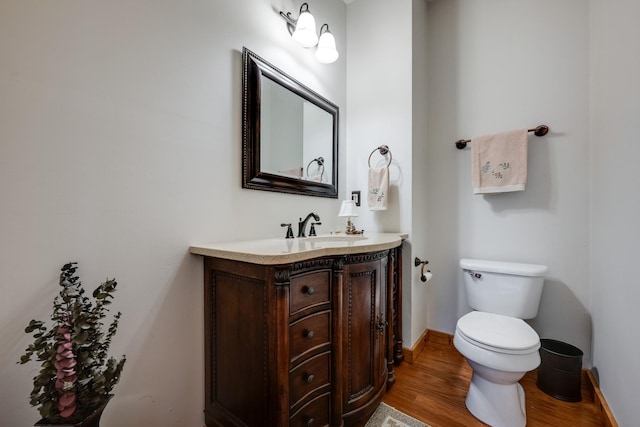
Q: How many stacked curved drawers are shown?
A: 4